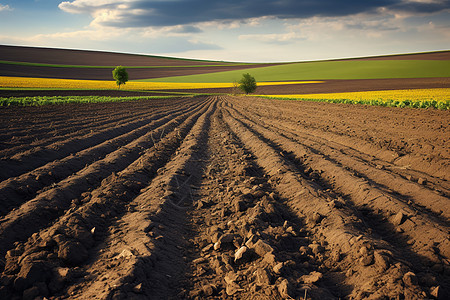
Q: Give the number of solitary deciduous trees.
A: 2